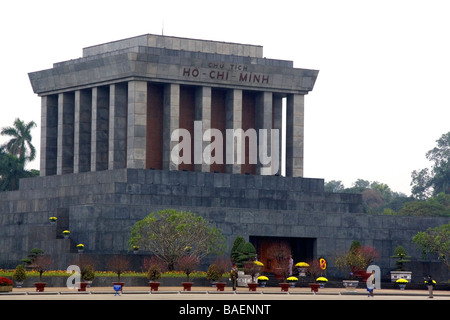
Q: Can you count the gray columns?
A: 11